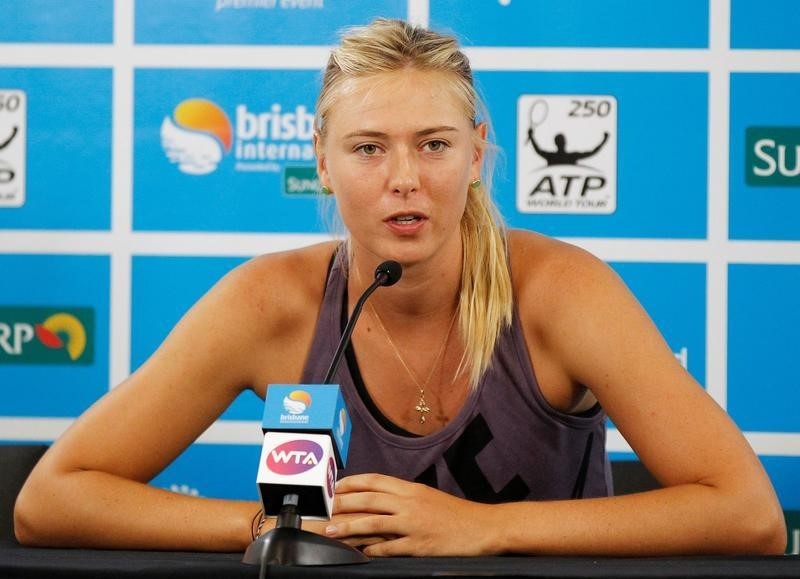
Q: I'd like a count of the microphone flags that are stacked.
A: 2